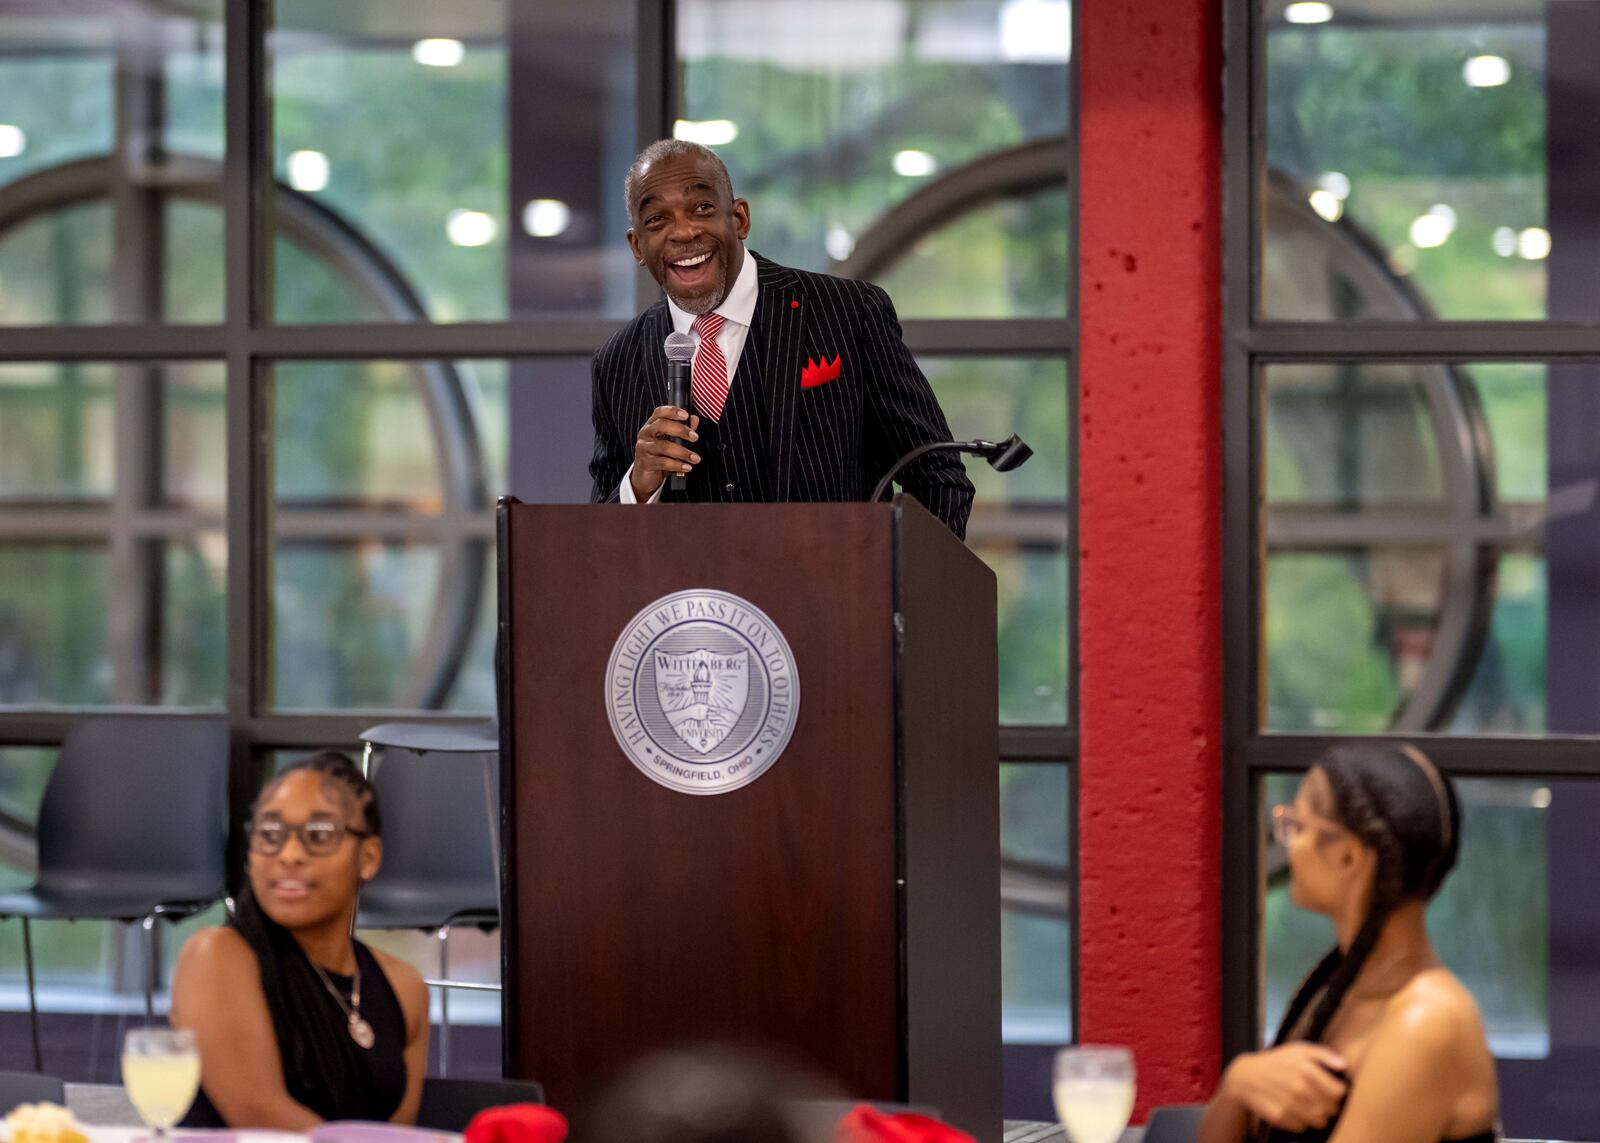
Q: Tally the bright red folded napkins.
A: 2